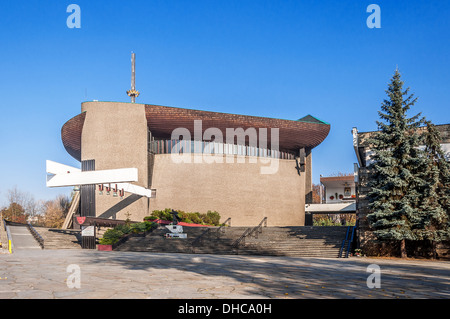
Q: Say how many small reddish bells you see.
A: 4